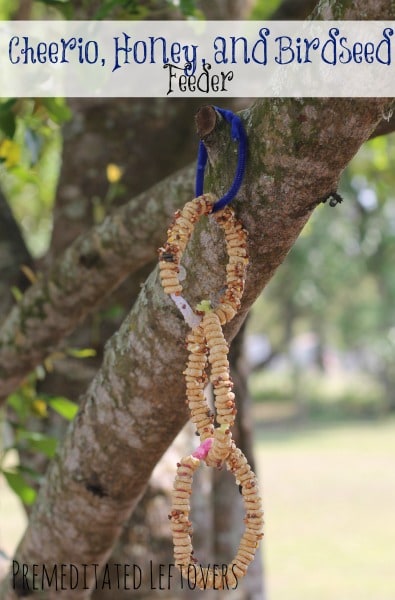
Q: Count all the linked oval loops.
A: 3